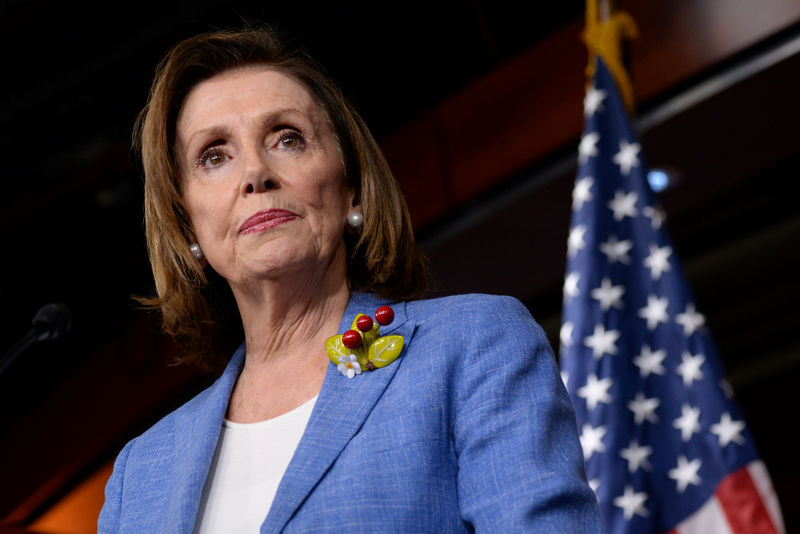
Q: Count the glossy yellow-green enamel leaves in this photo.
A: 3